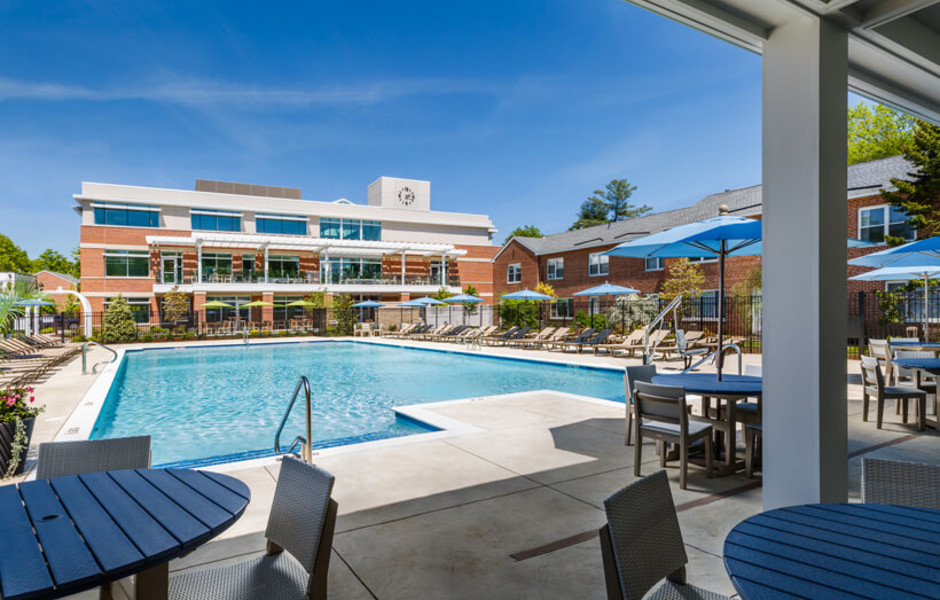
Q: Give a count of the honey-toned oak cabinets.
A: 0